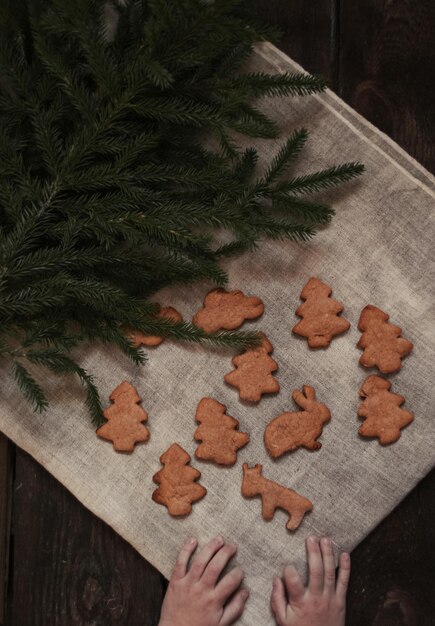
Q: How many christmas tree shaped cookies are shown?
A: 7